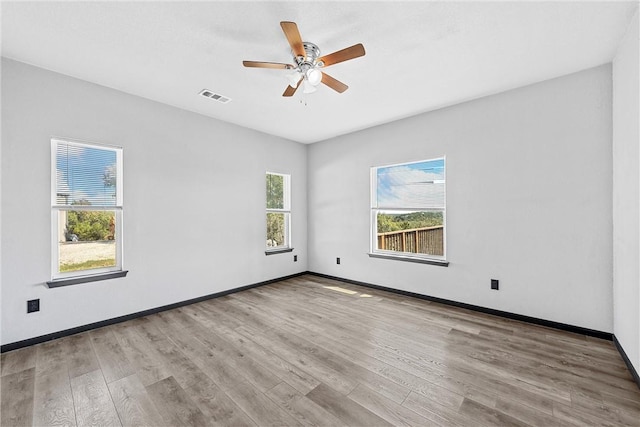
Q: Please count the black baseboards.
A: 3